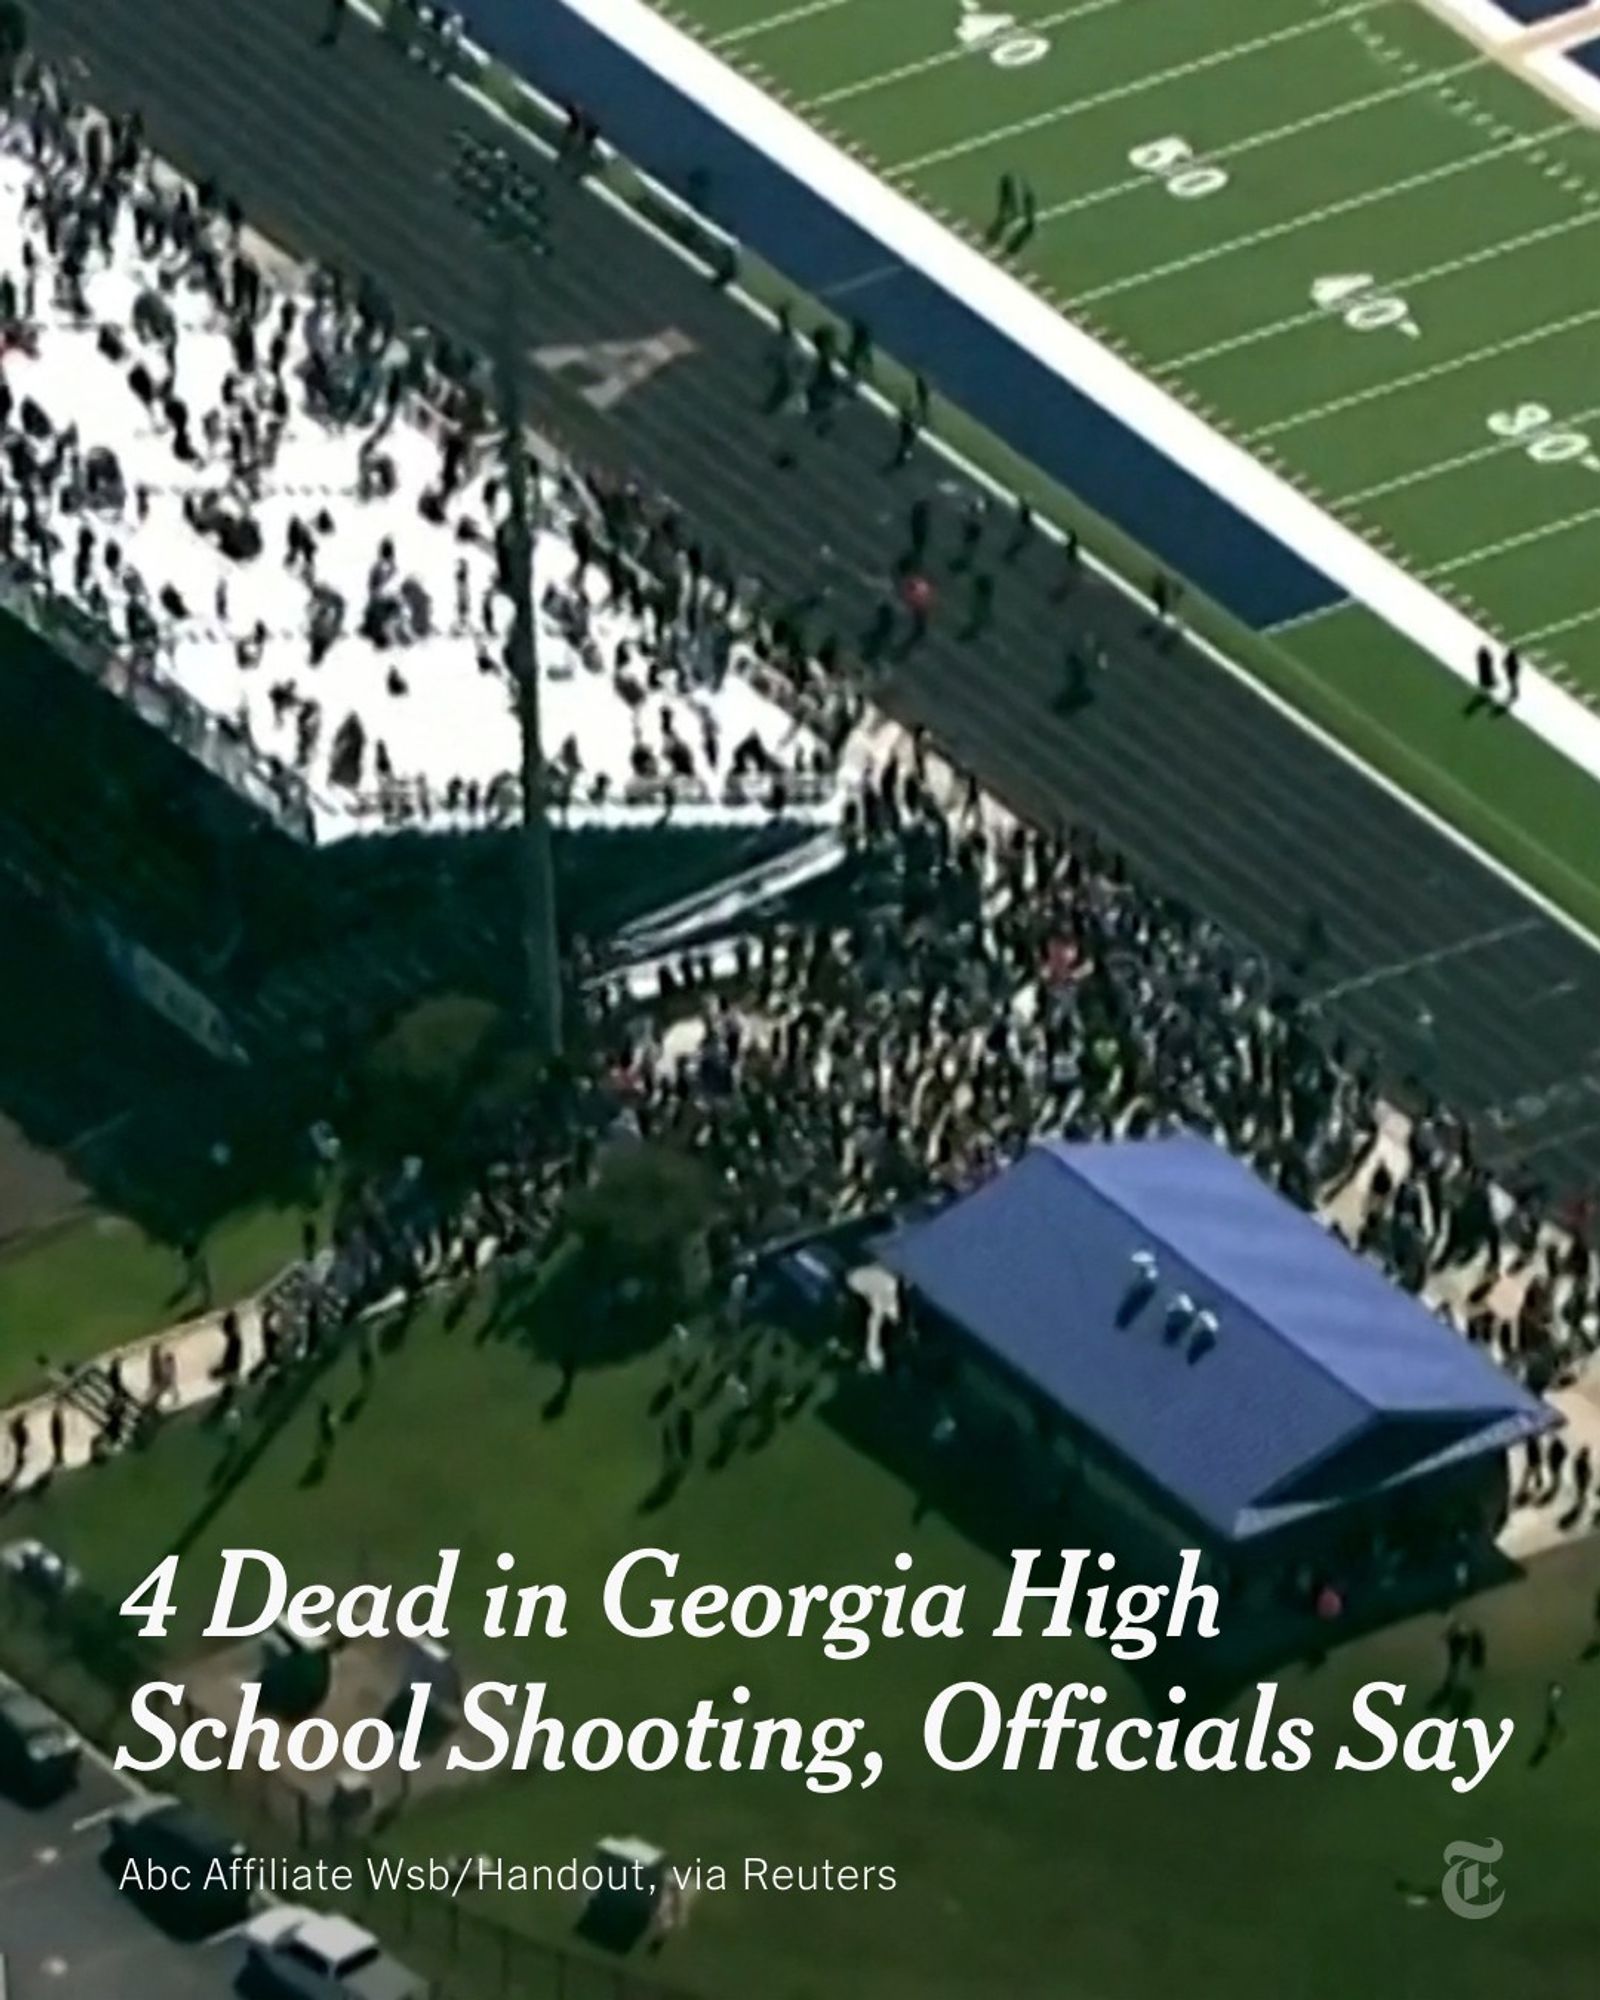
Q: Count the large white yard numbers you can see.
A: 4